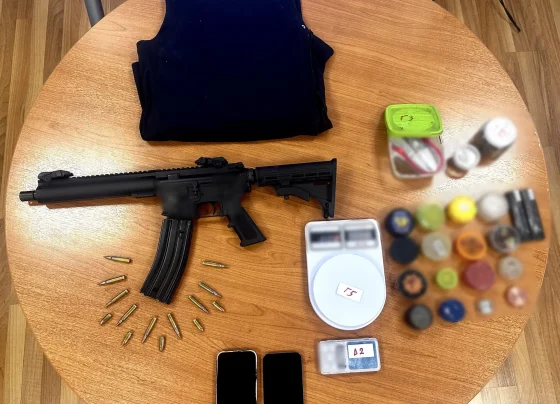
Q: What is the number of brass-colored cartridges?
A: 14